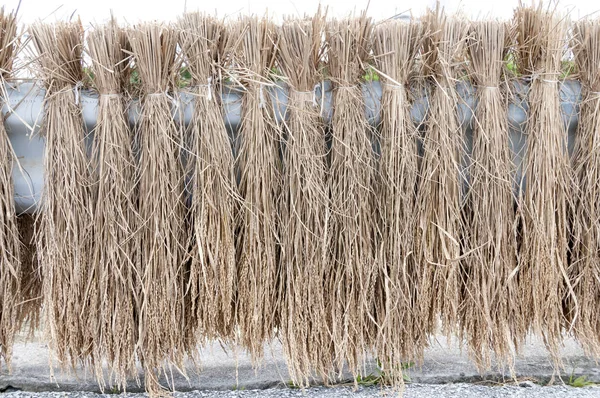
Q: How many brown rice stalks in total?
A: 13